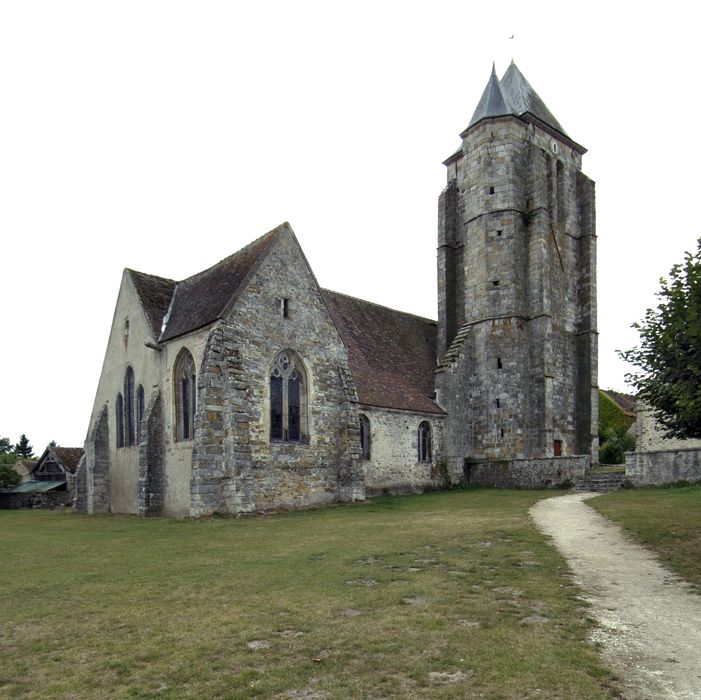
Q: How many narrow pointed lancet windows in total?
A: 3